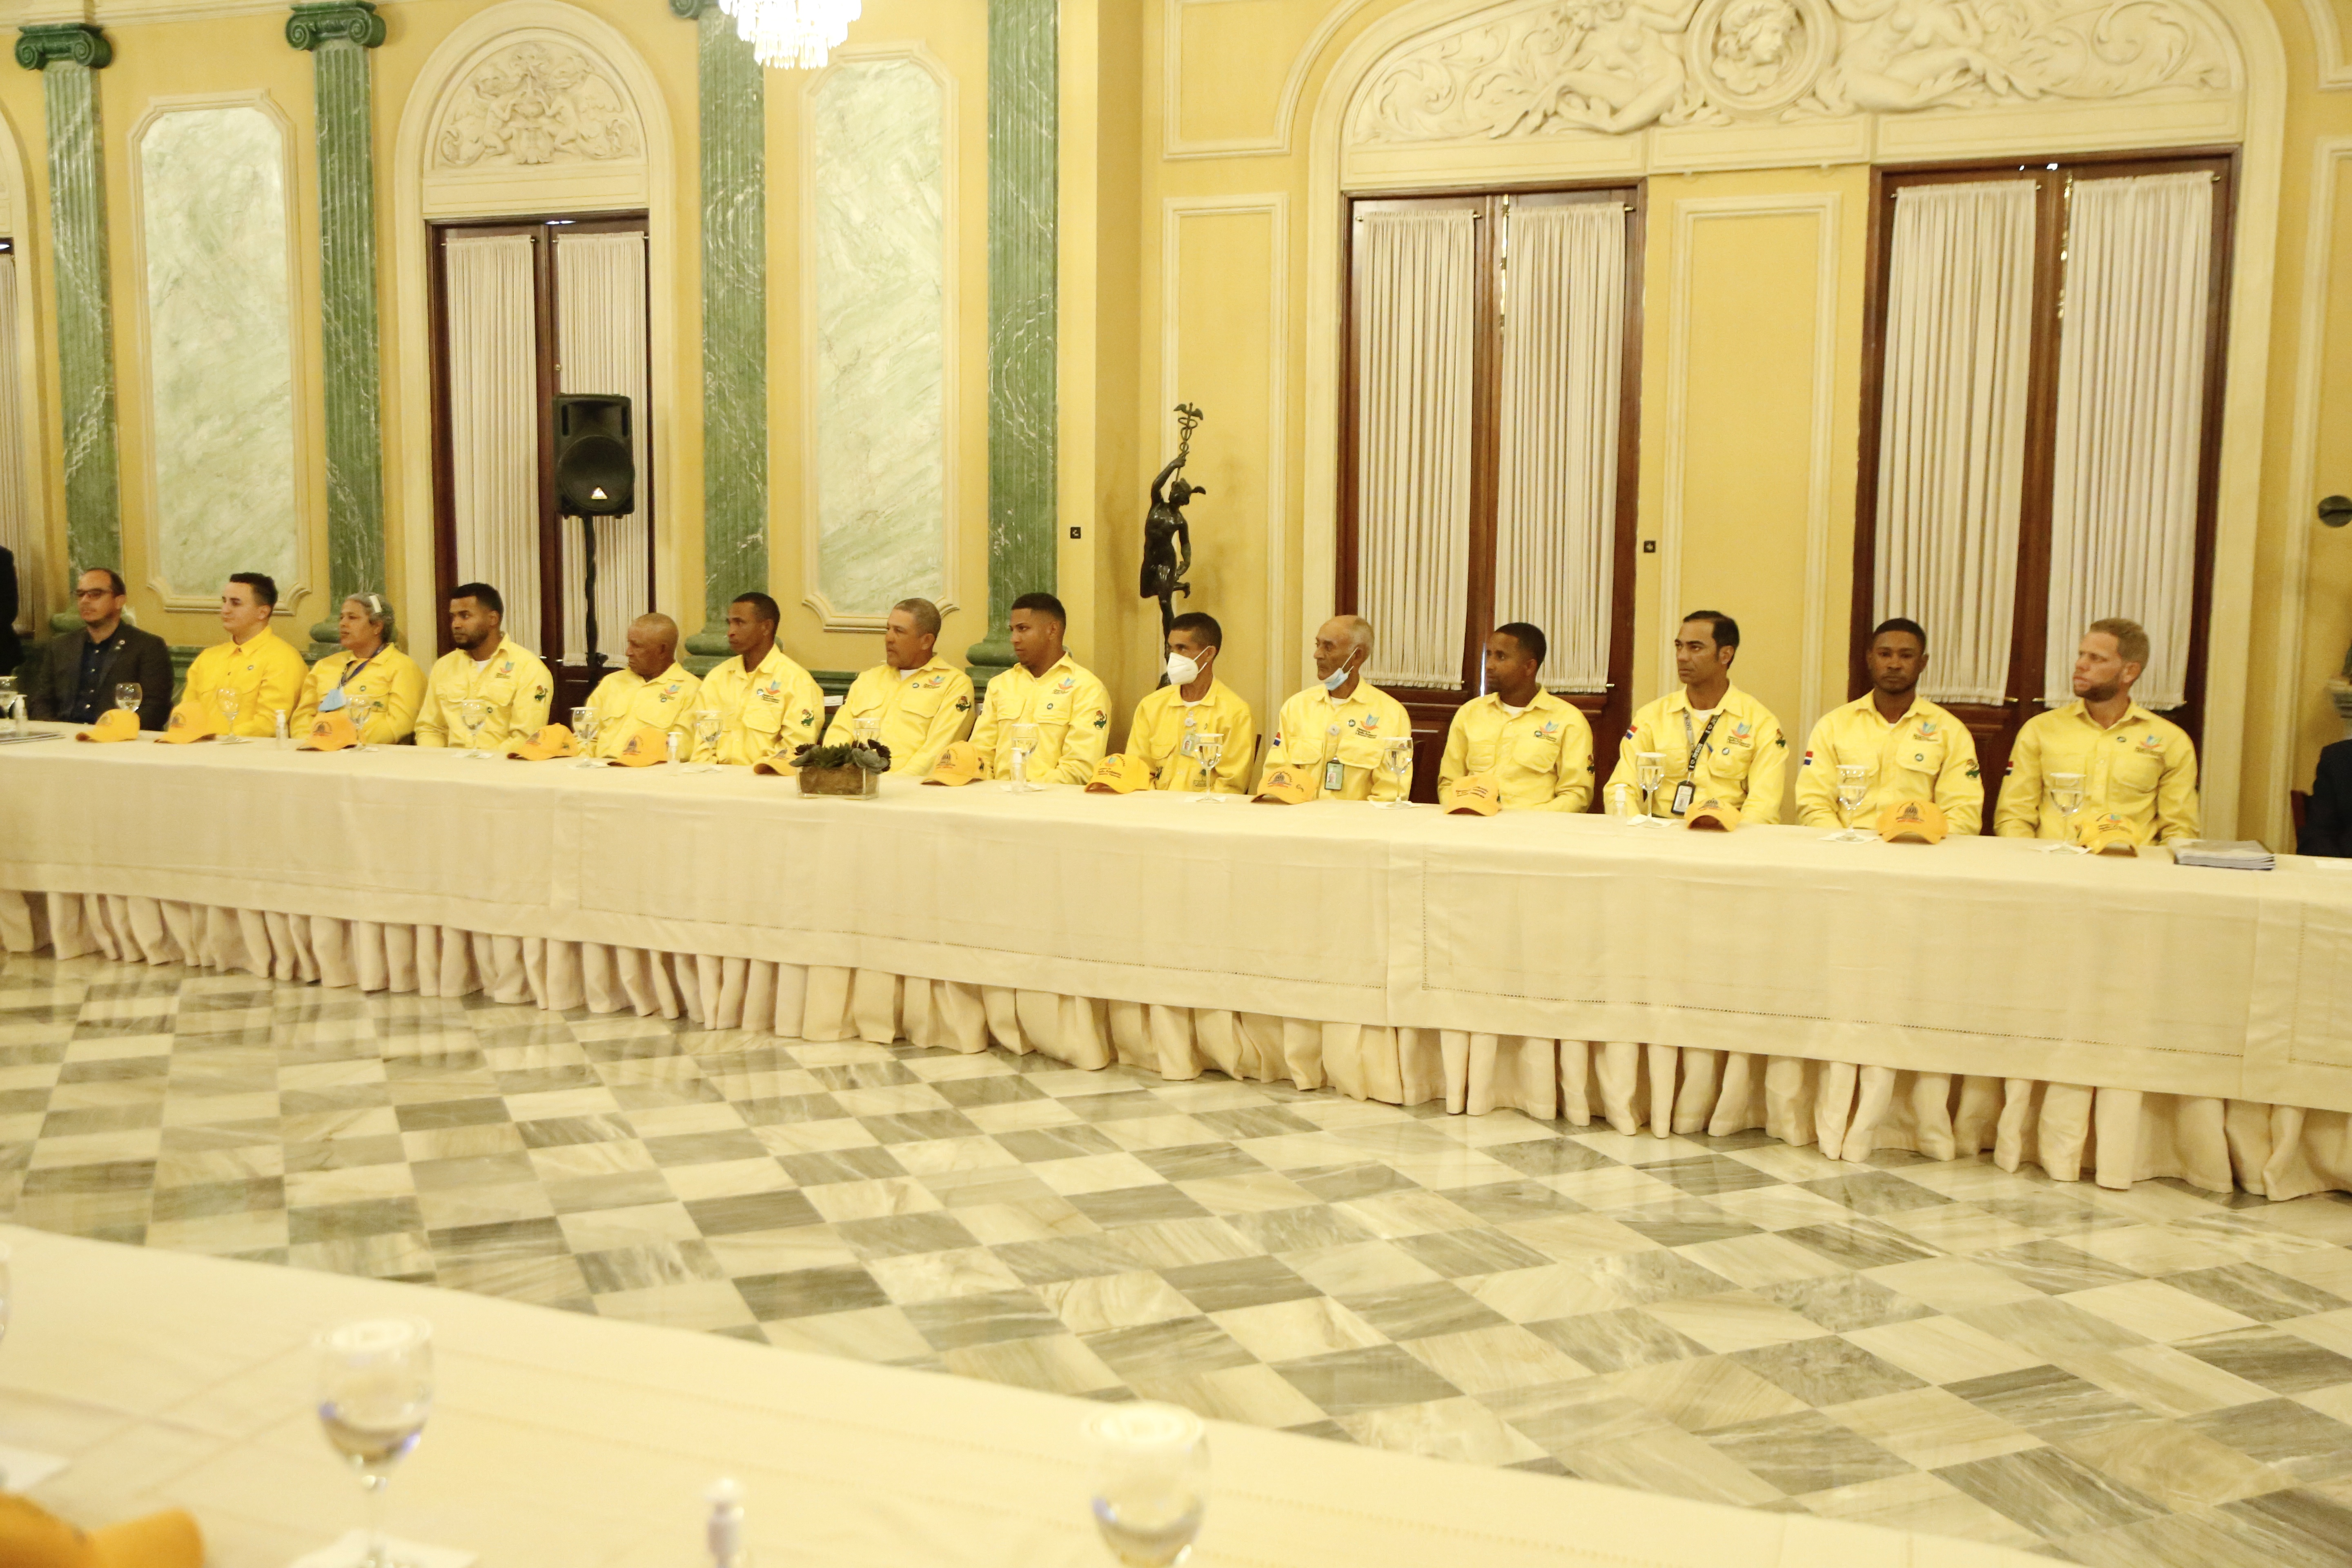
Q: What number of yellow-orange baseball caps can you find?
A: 14